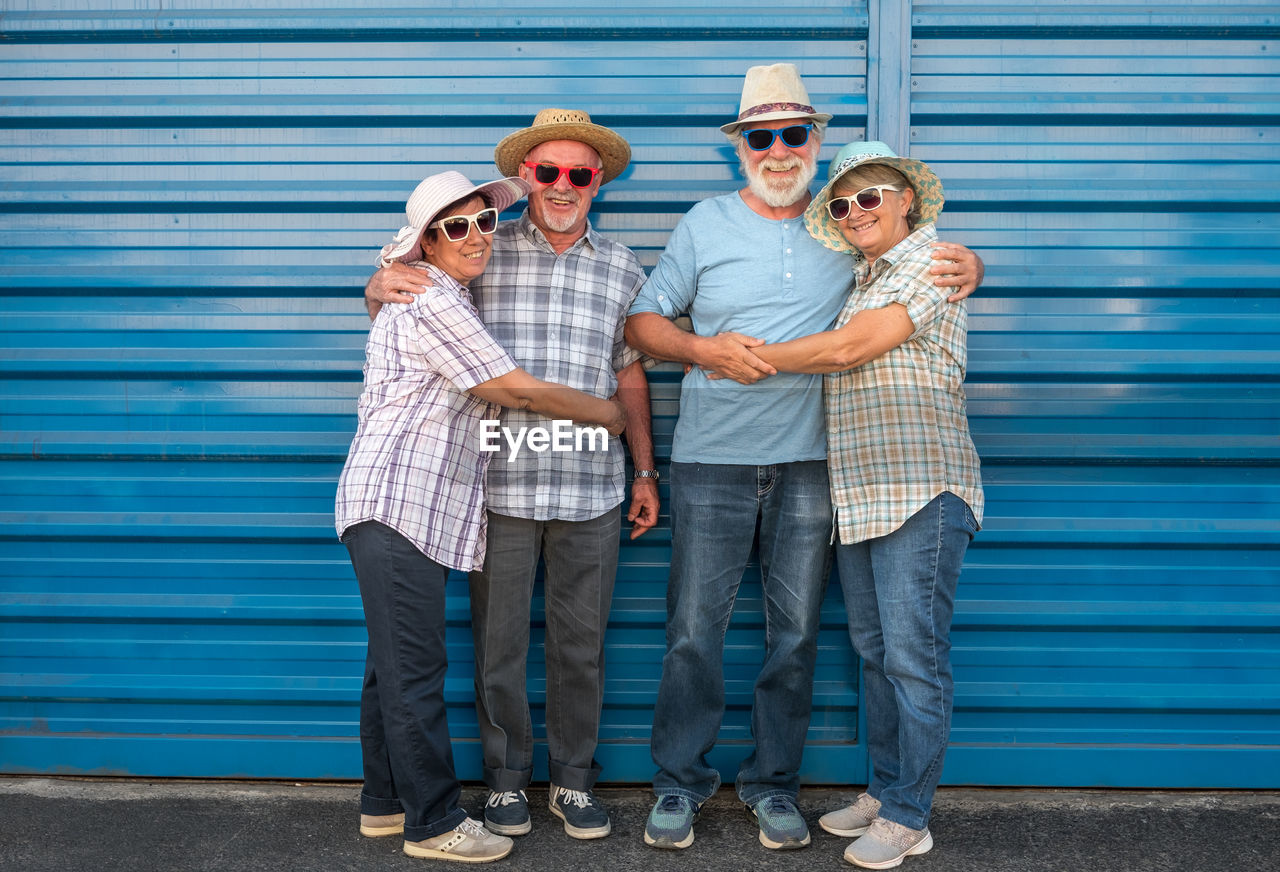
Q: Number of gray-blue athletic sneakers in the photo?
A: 2